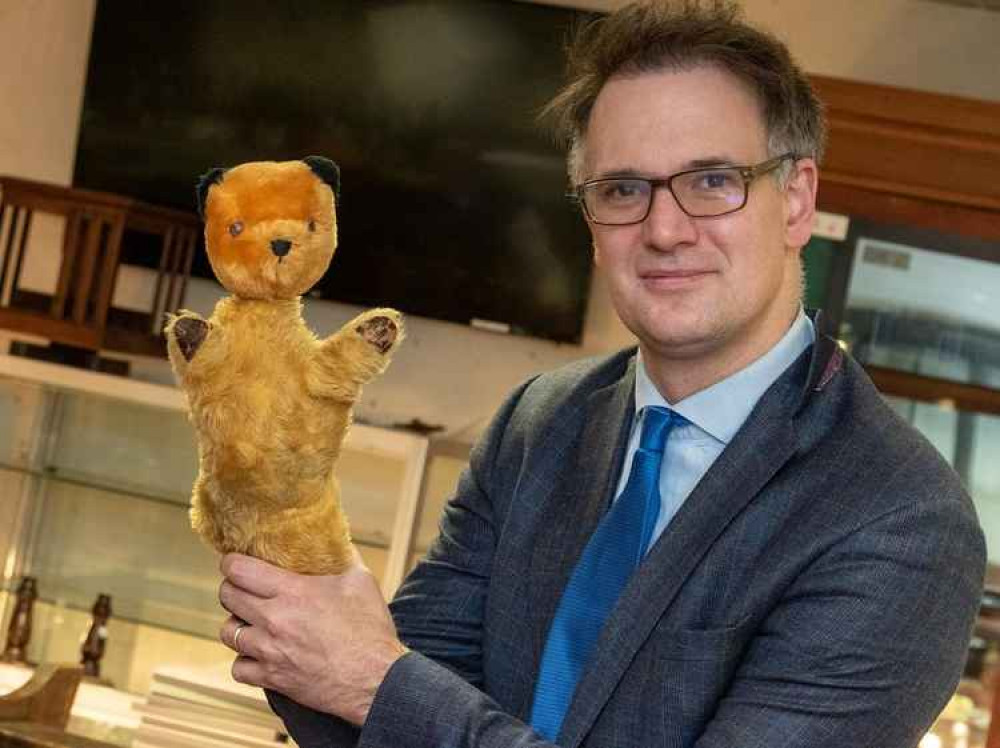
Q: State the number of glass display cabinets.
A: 2